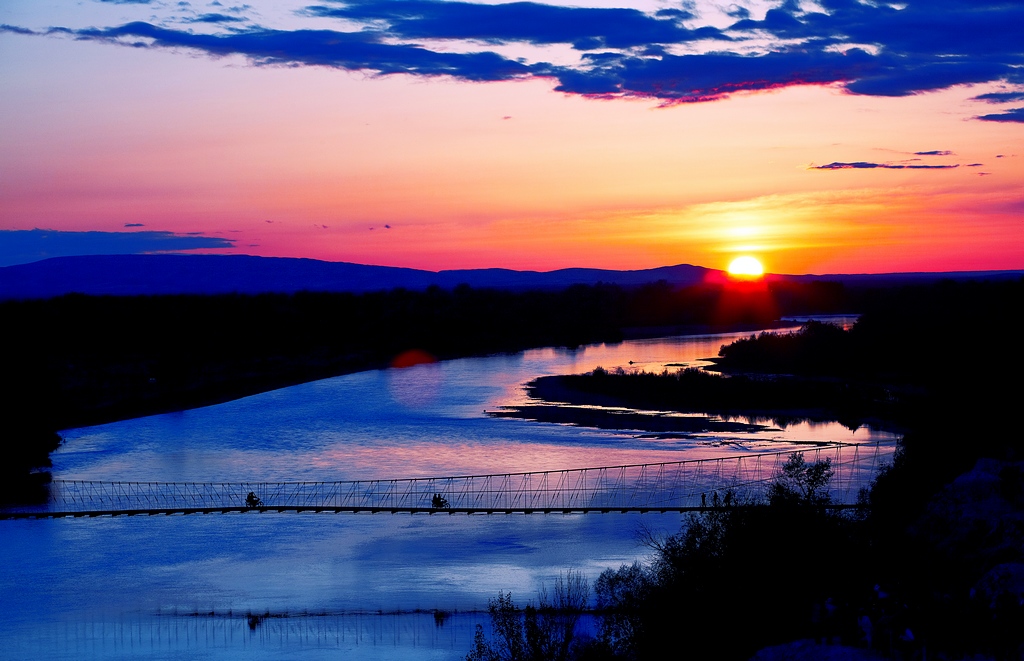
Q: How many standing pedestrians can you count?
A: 3